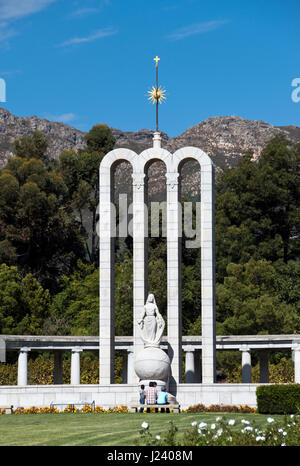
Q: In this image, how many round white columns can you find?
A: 6